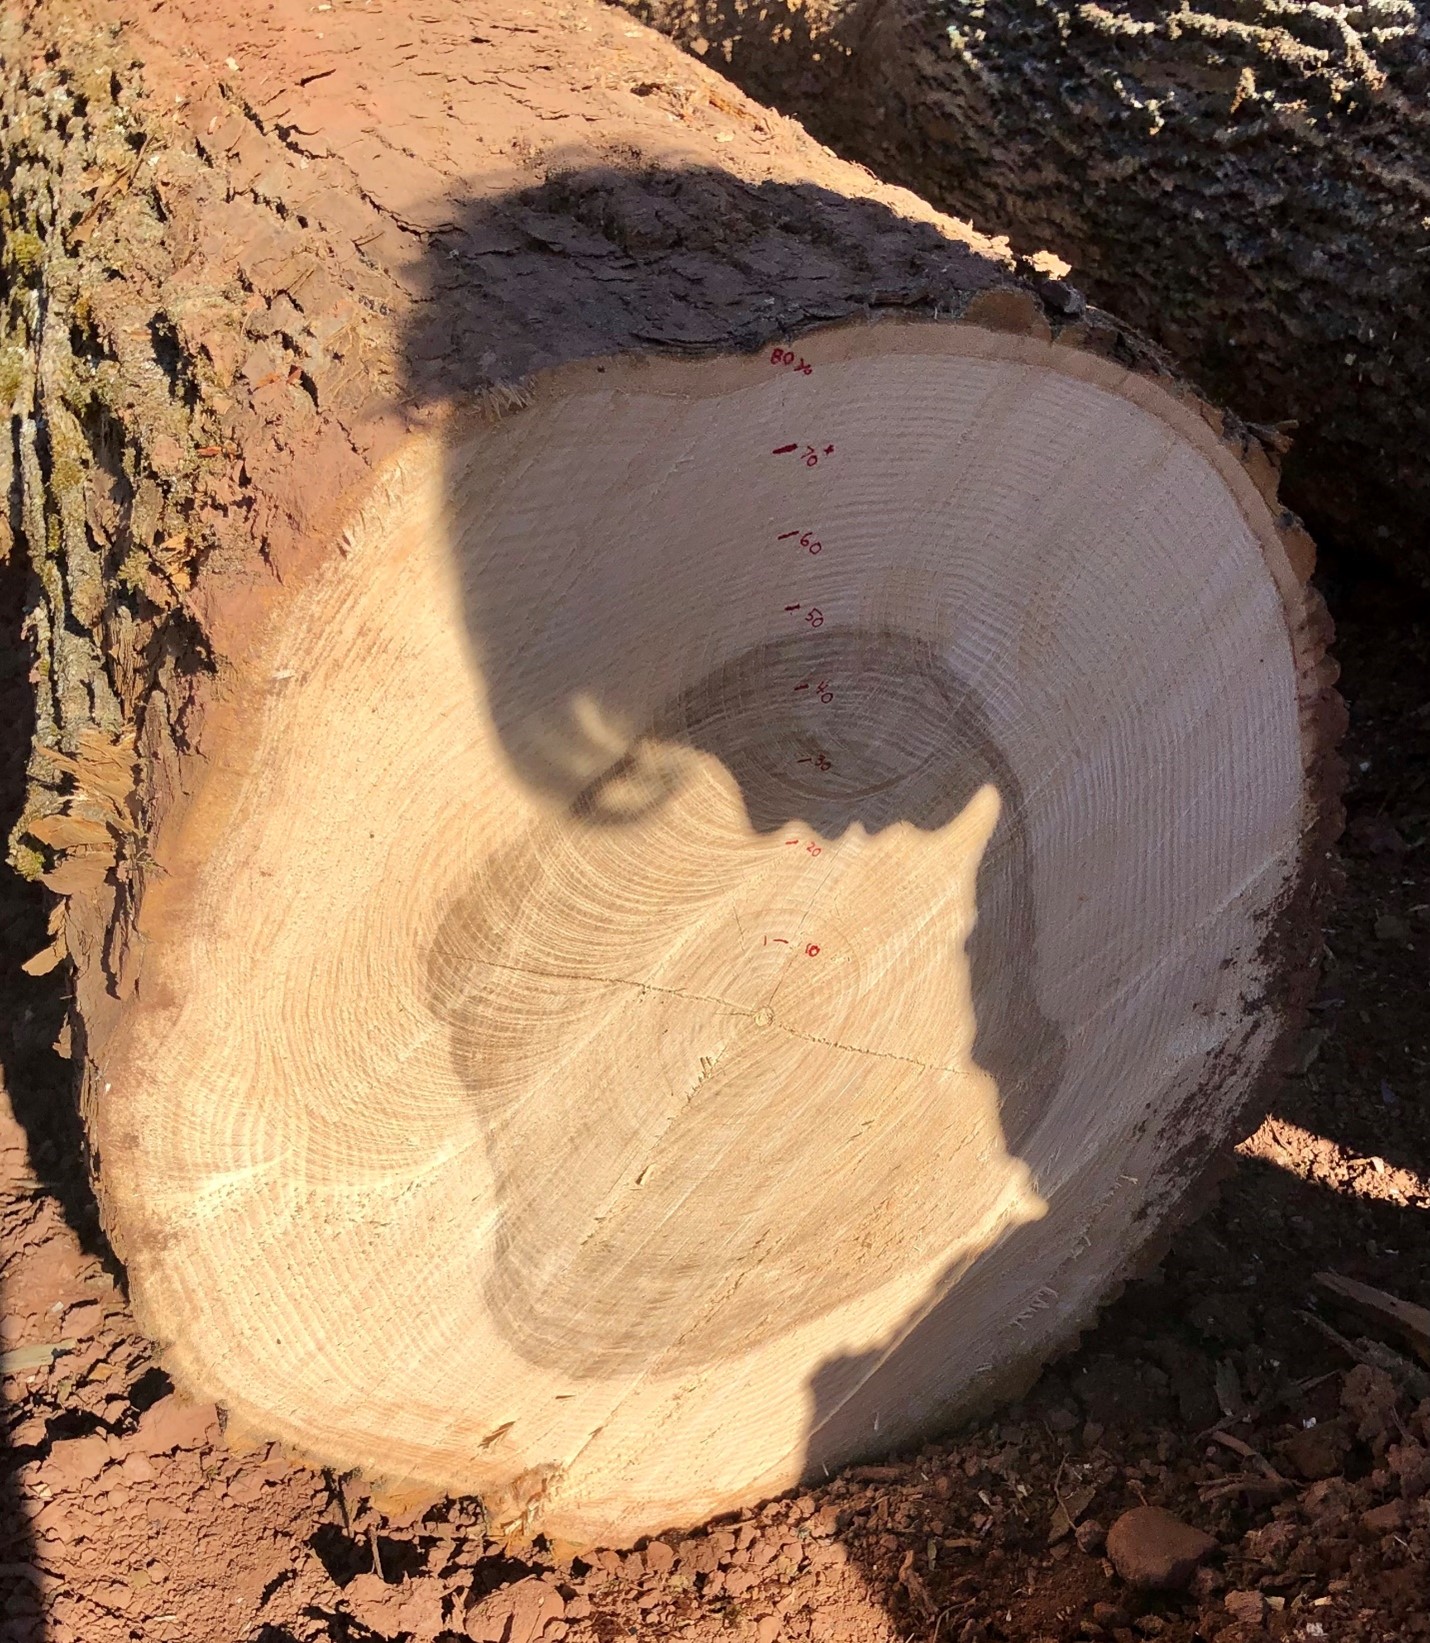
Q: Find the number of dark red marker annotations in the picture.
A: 8